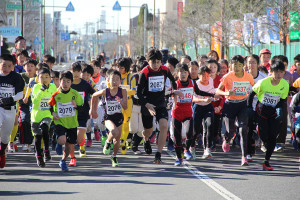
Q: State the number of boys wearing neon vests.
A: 3